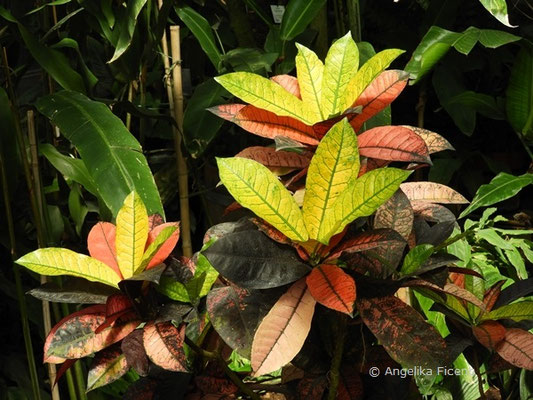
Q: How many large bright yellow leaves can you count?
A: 9